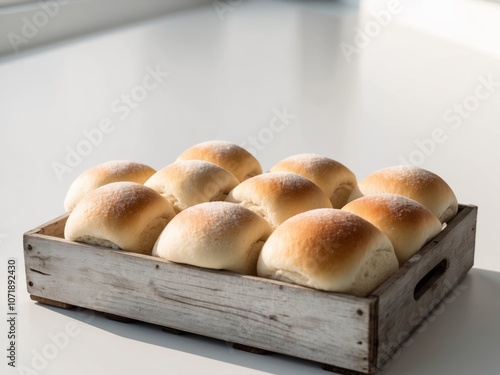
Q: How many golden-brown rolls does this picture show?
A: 10